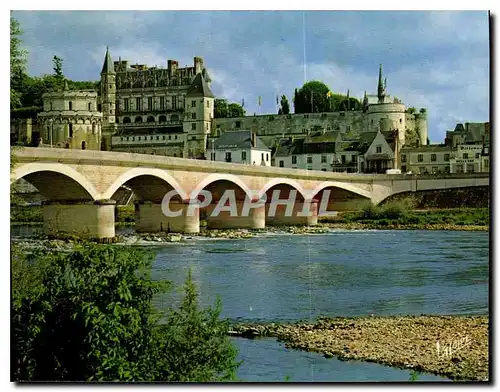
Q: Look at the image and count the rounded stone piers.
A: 4